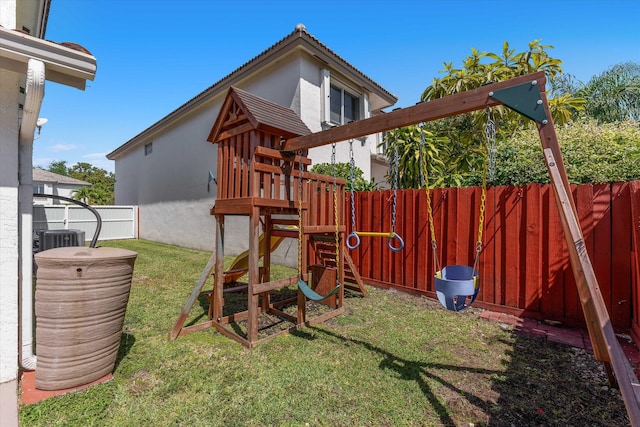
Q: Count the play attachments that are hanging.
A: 3